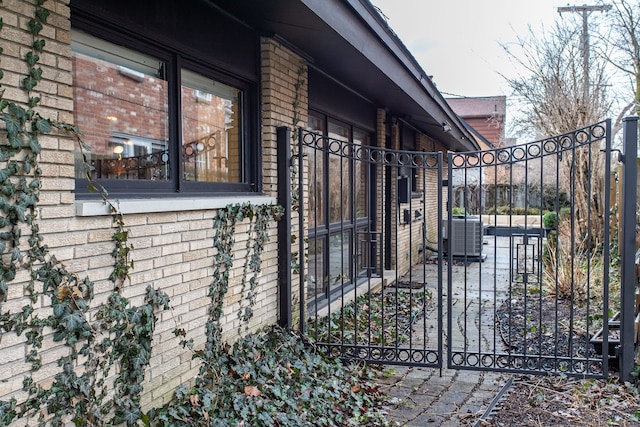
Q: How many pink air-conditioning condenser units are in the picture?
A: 0